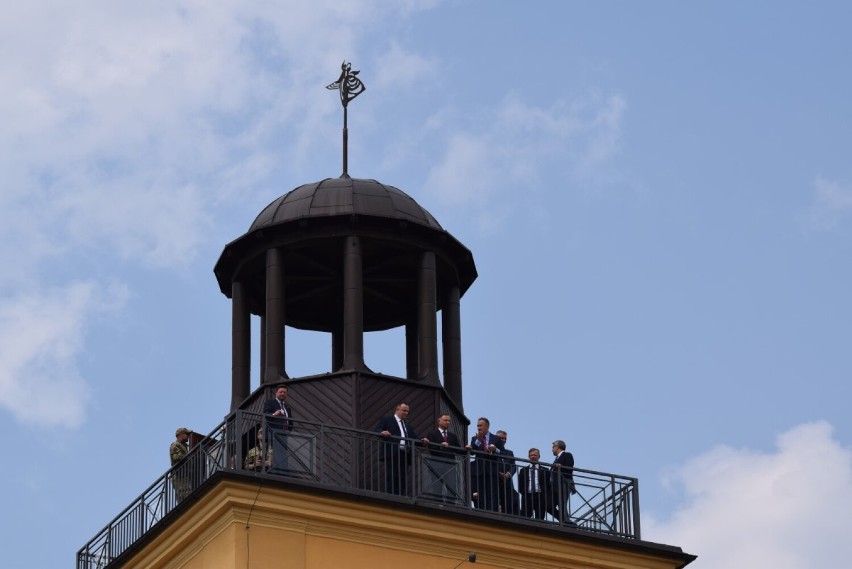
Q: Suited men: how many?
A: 7